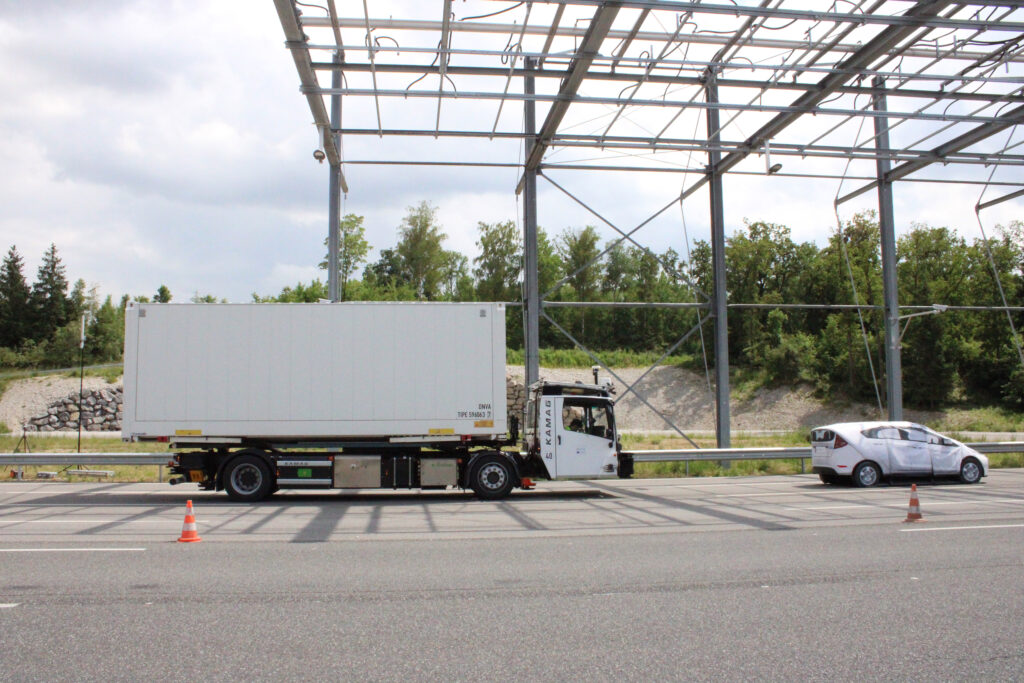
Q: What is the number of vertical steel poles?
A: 4